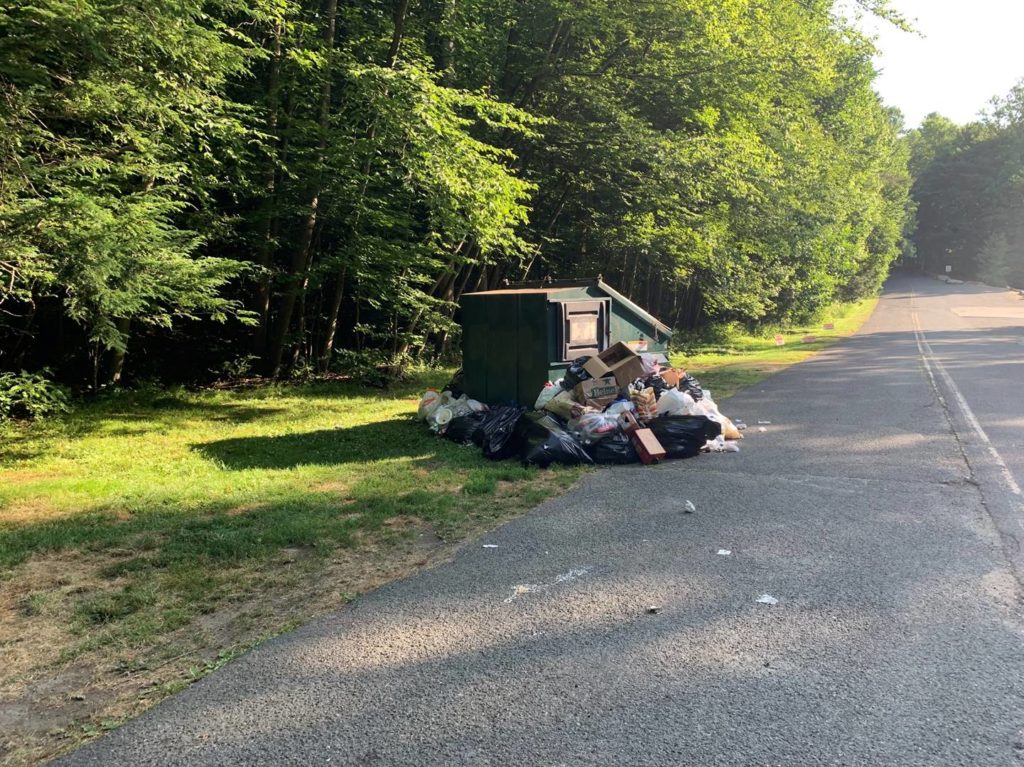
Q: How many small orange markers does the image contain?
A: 3